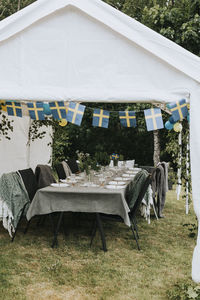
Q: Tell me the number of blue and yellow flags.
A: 8